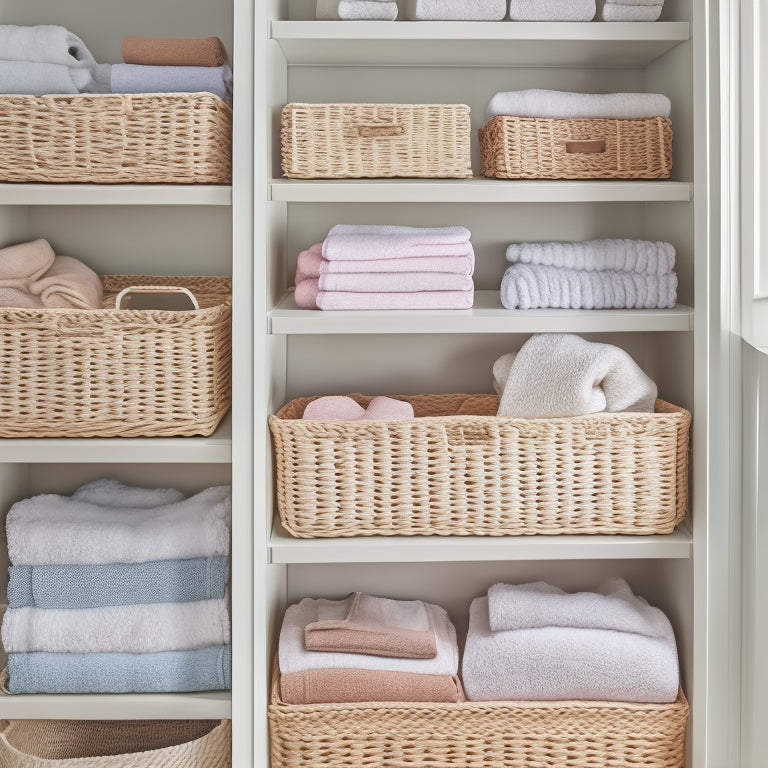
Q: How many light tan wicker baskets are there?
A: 7